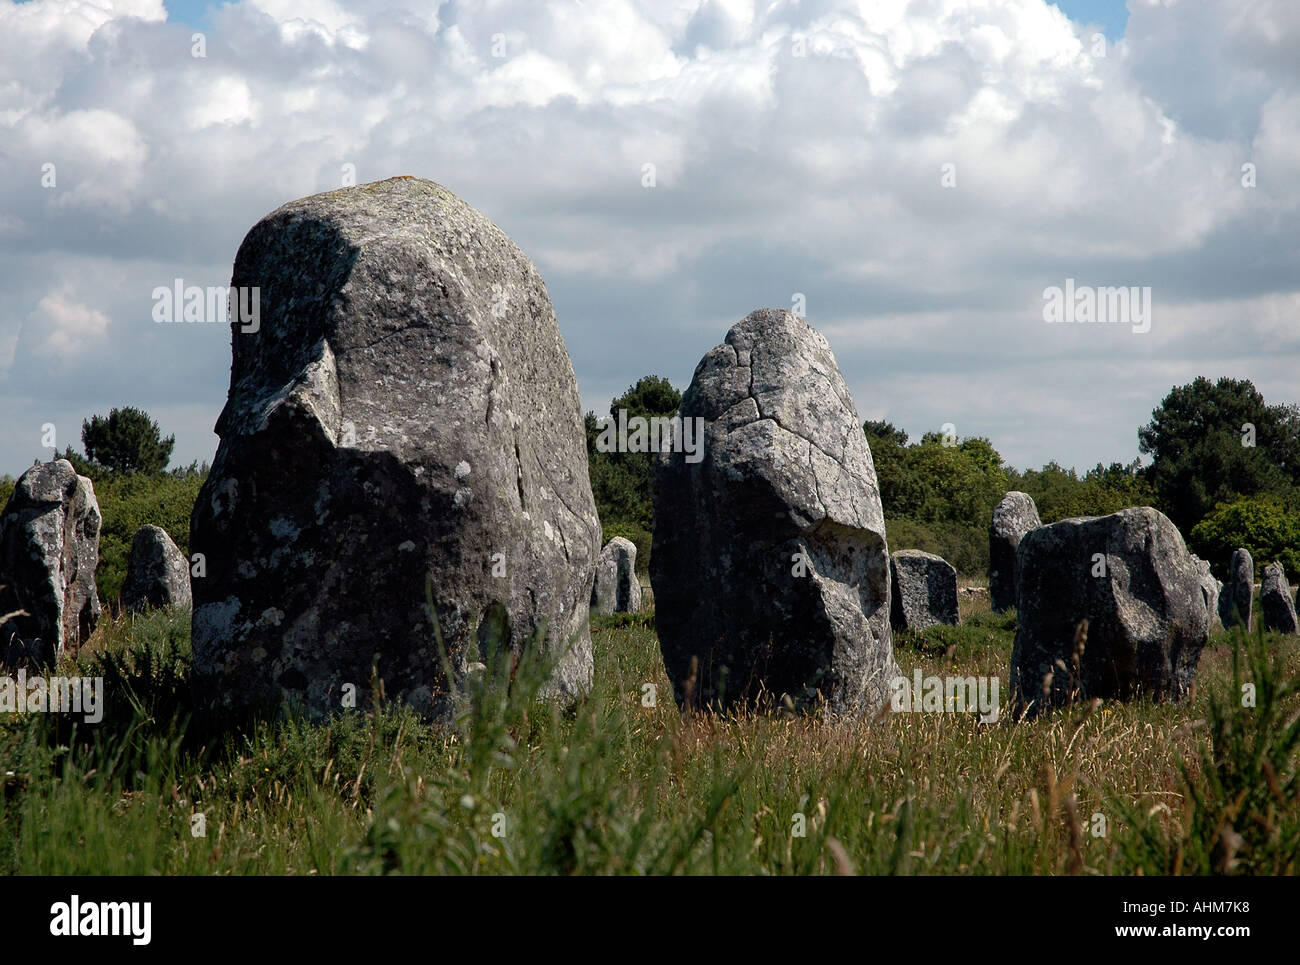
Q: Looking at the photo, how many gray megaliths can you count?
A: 11